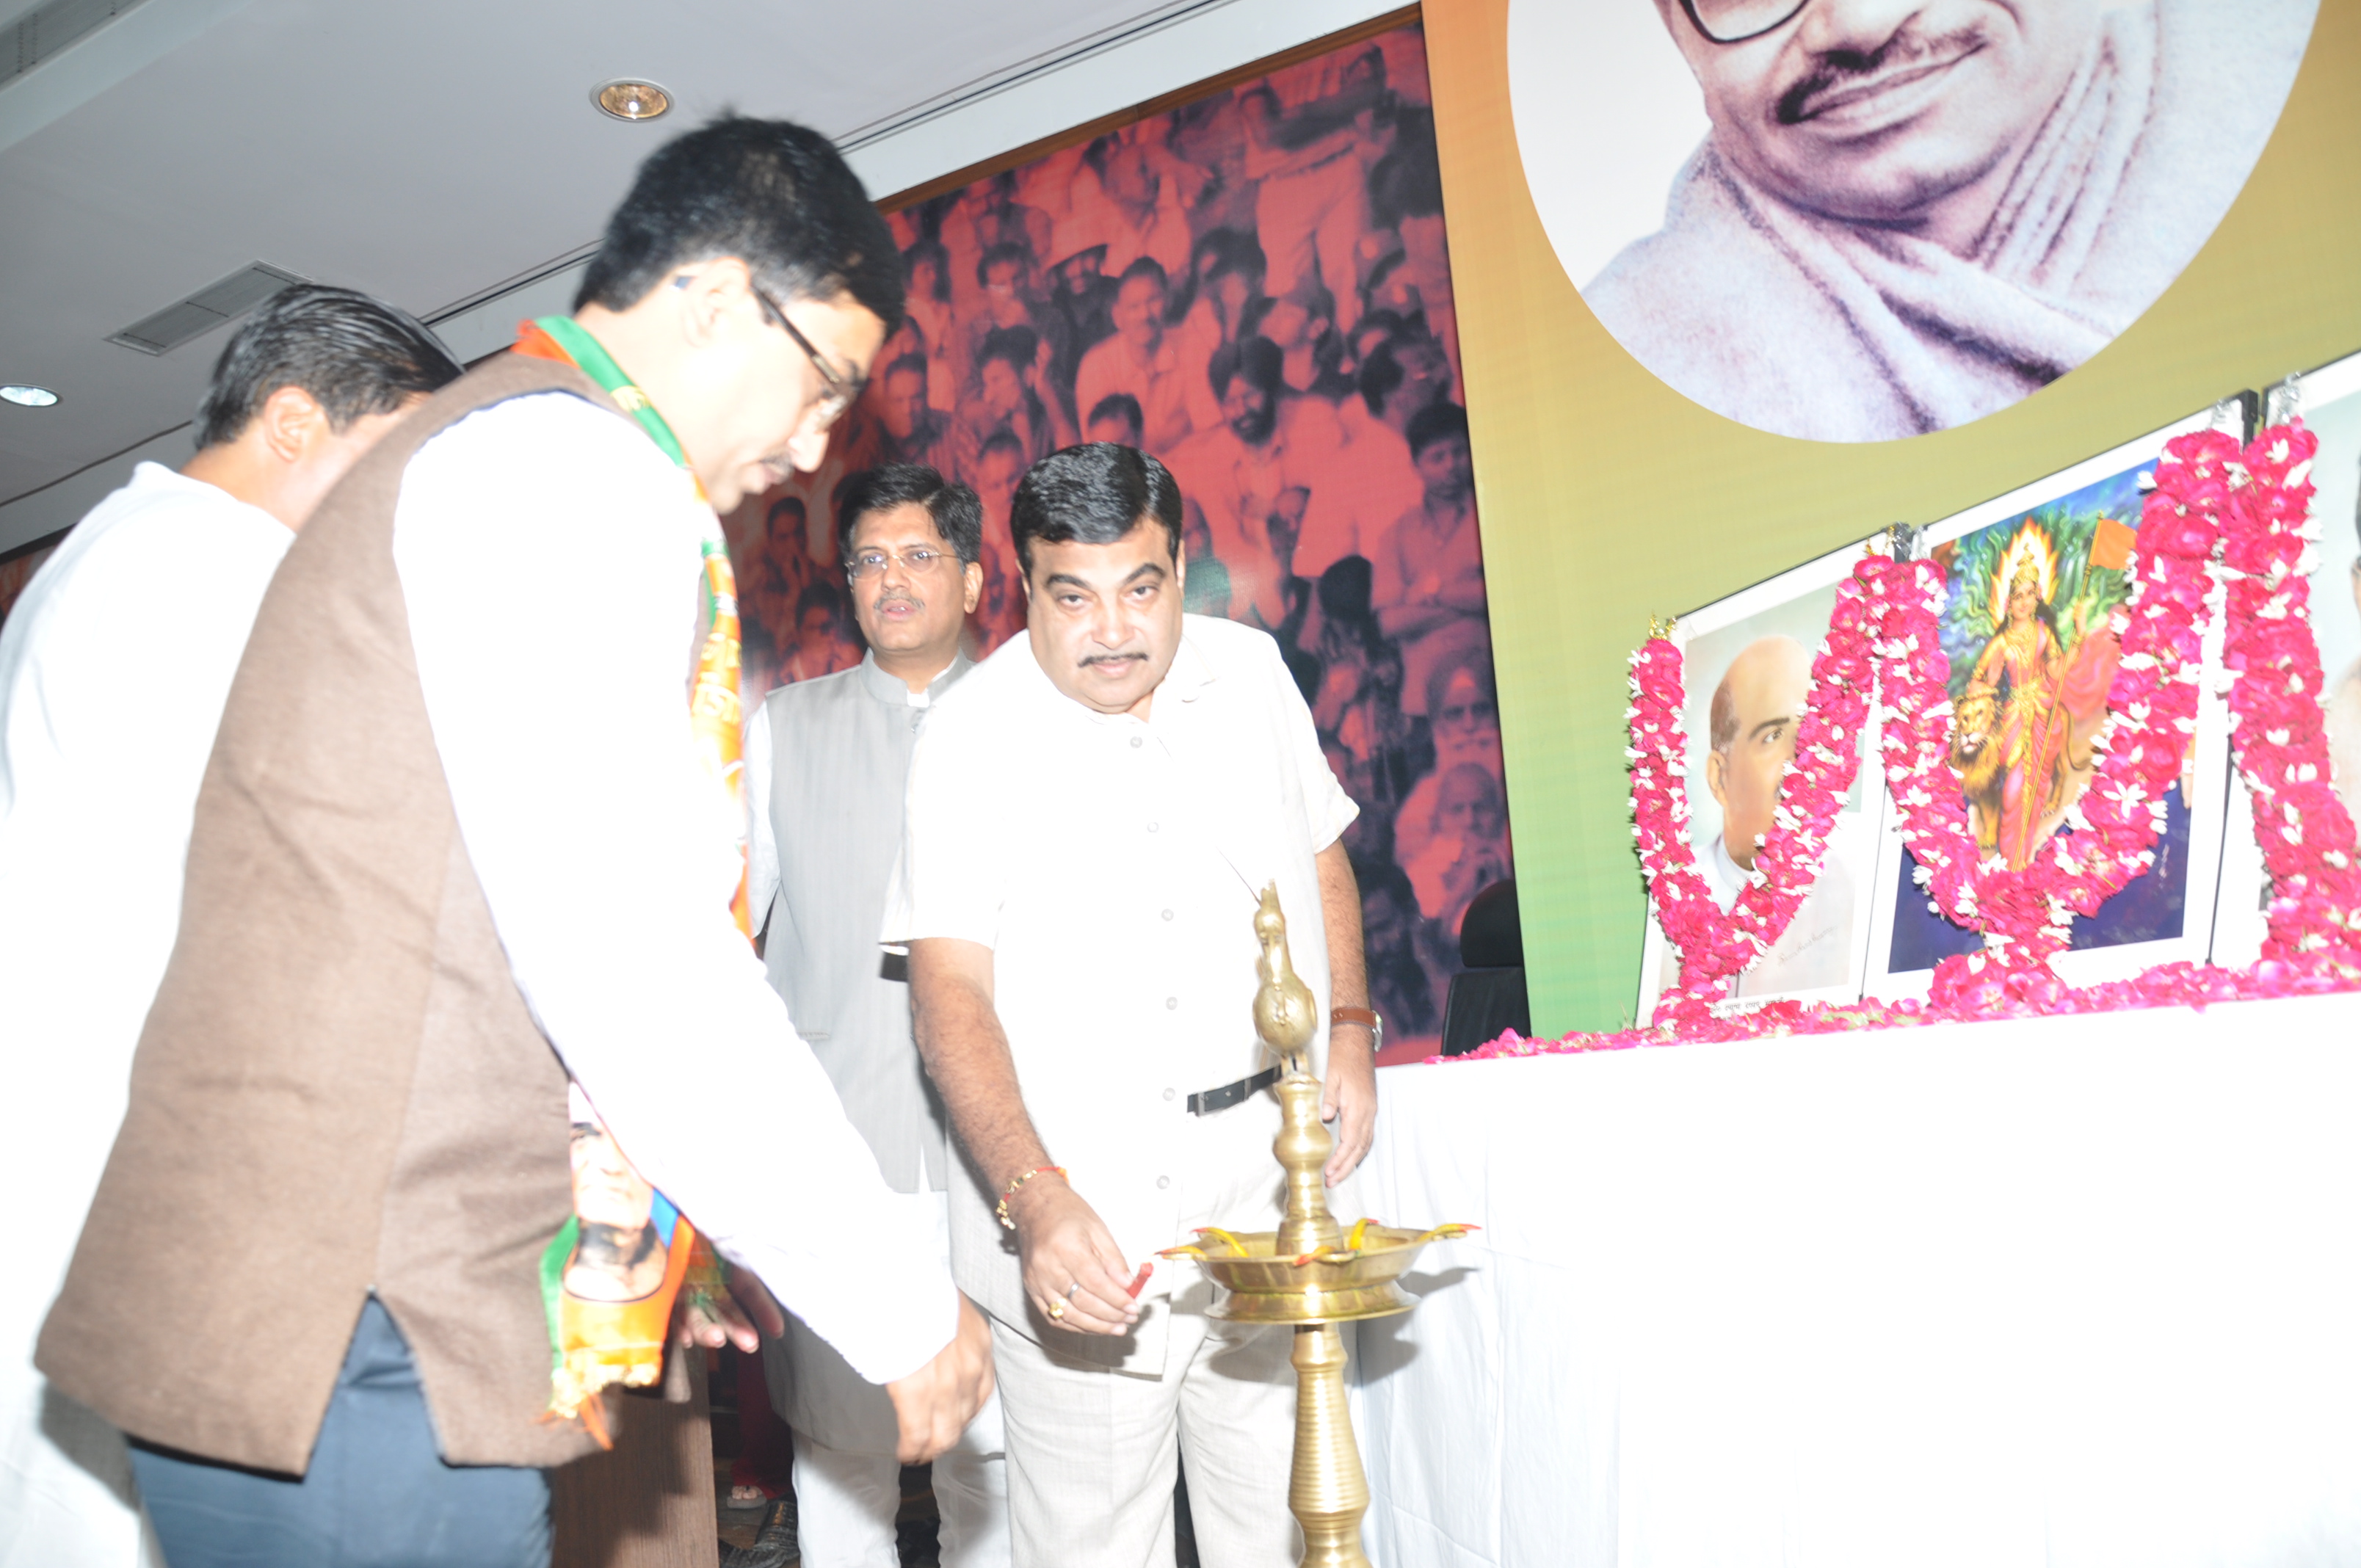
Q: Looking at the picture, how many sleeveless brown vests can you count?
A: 1